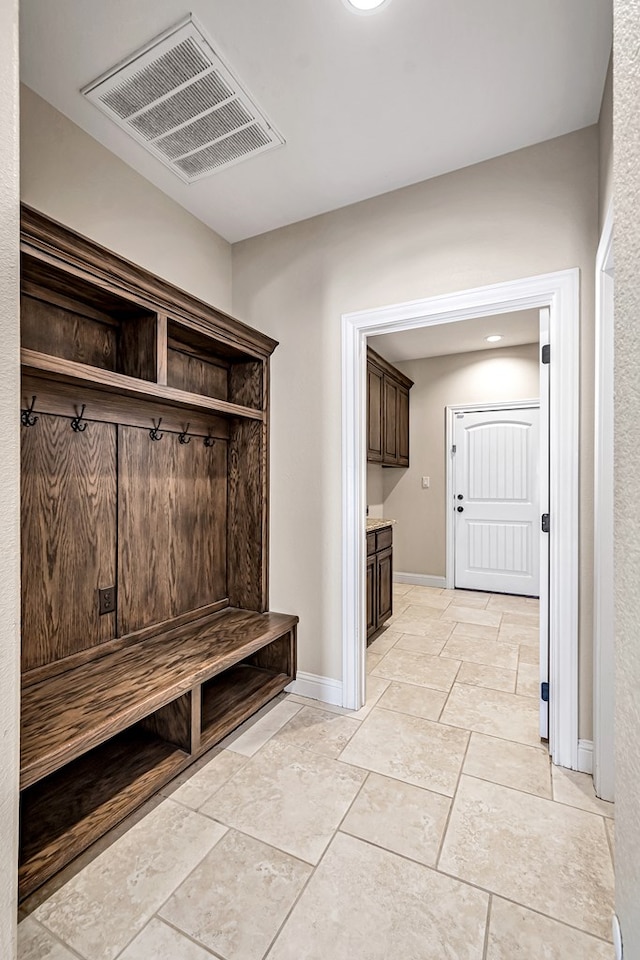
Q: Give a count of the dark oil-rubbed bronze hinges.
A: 3